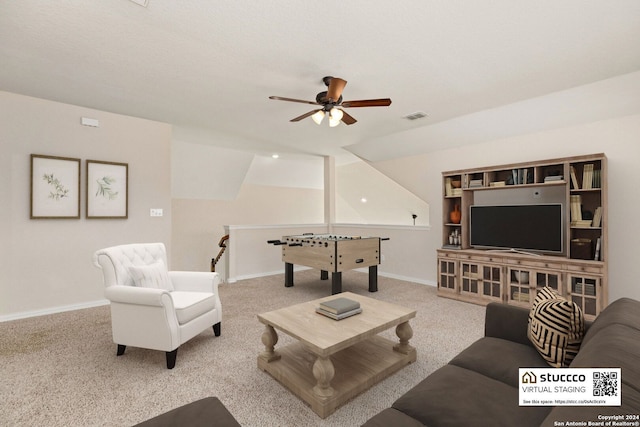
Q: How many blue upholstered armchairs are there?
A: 0